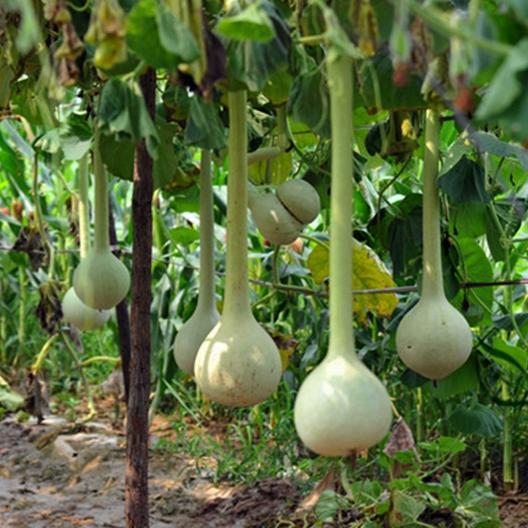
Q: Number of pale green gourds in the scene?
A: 8